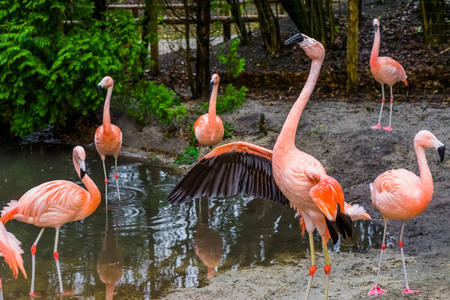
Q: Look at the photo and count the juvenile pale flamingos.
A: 0